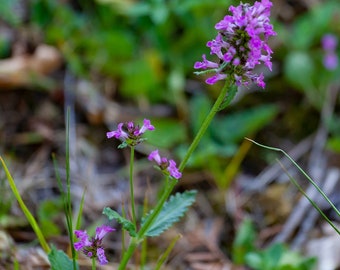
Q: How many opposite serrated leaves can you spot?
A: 2